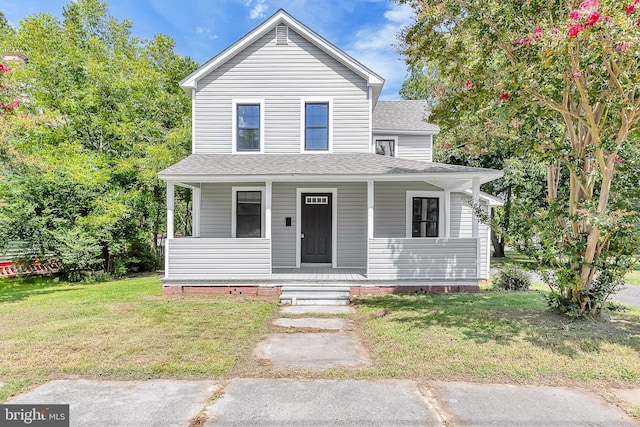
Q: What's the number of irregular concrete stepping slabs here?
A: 3